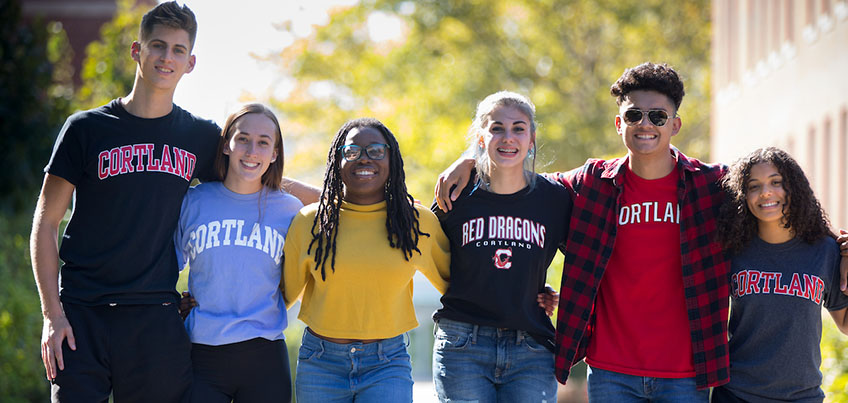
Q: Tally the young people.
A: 6